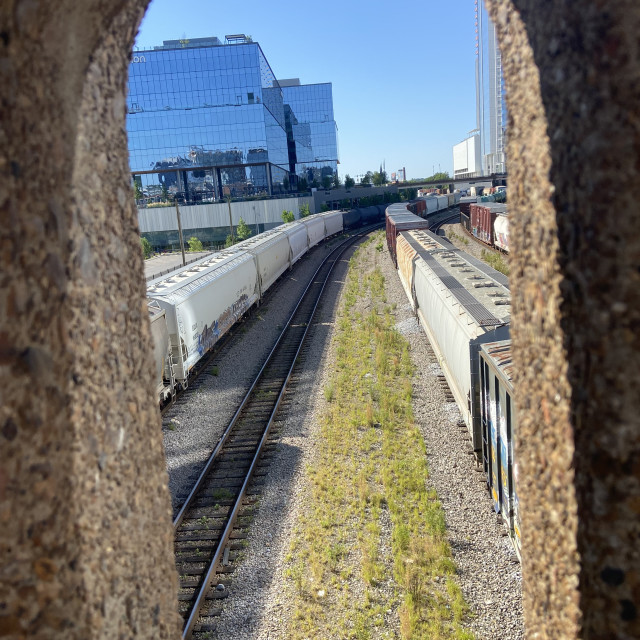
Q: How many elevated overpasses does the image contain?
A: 1